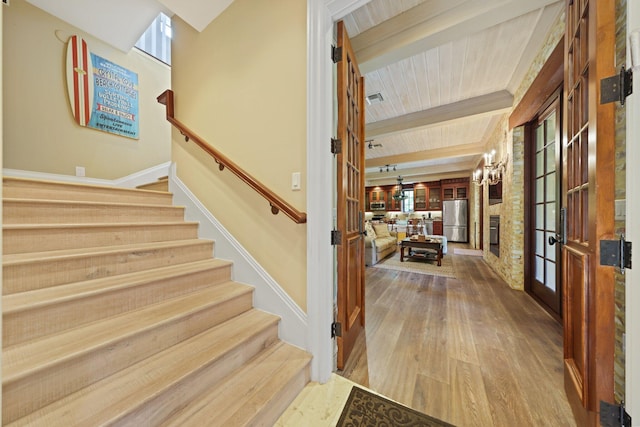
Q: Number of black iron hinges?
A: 7